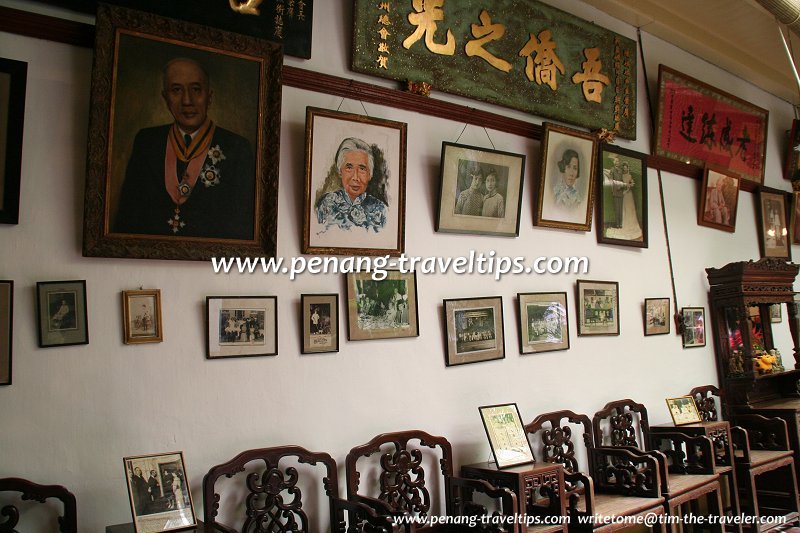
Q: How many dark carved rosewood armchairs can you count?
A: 6